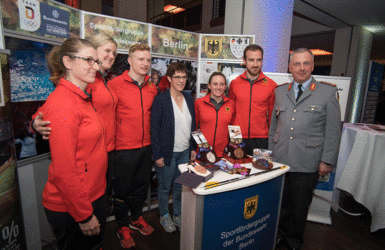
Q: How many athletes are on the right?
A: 2